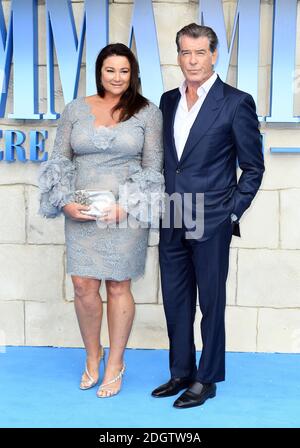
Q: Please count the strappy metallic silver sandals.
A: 2